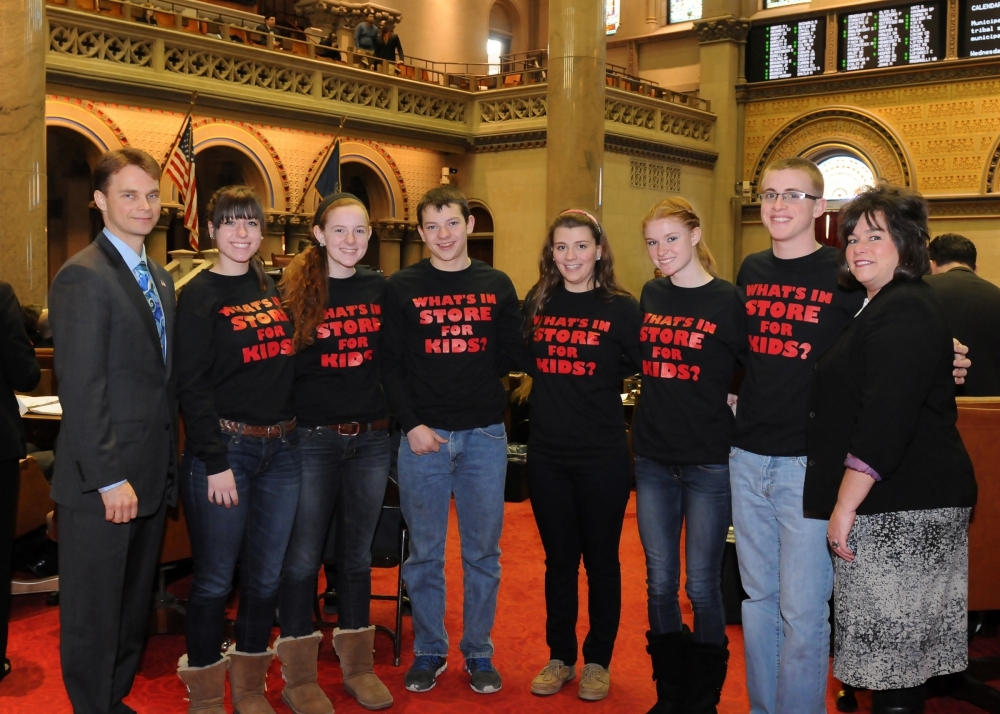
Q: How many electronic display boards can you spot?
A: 3